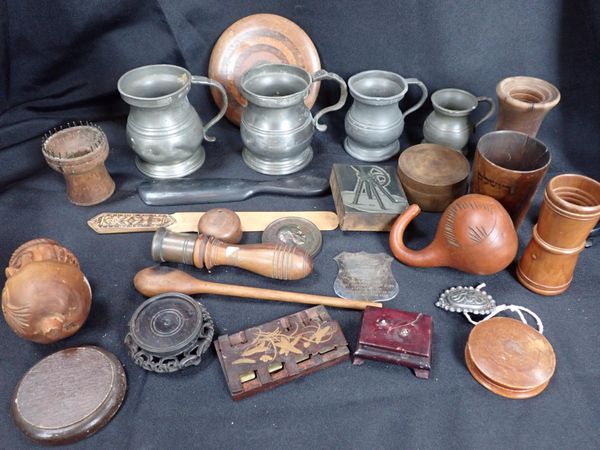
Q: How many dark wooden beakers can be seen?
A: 1